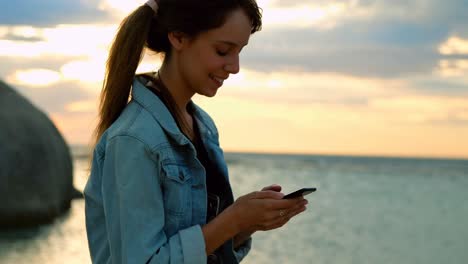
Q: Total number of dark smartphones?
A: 1